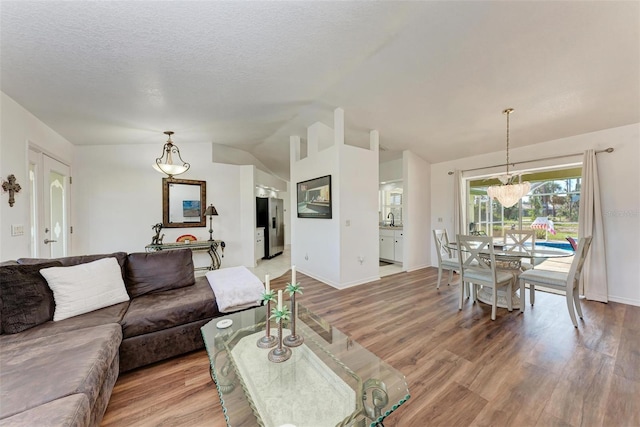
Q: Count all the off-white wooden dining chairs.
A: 4